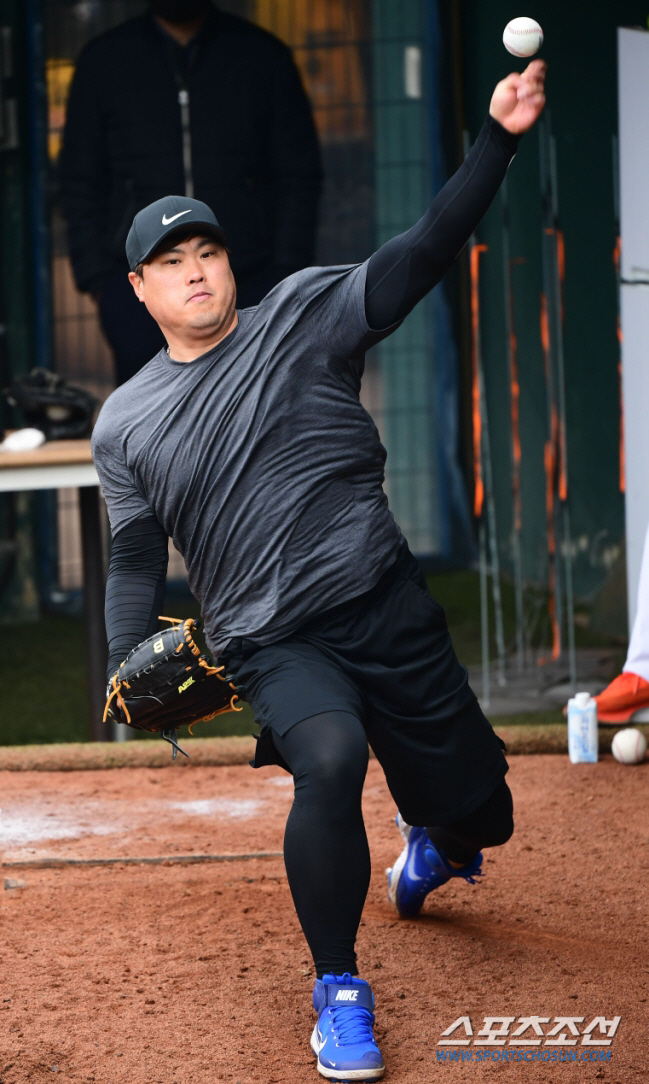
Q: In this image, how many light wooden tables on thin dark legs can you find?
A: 1